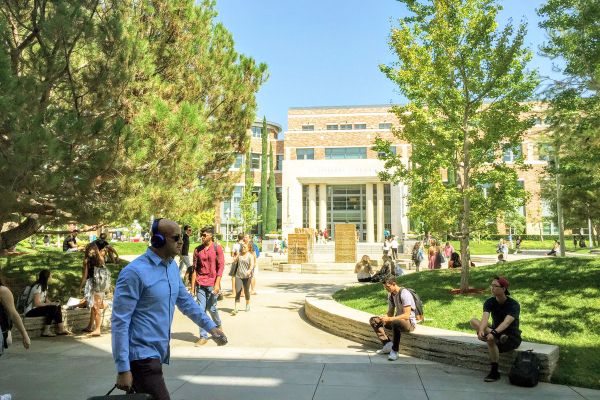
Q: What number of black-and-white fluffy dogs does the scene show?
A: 0